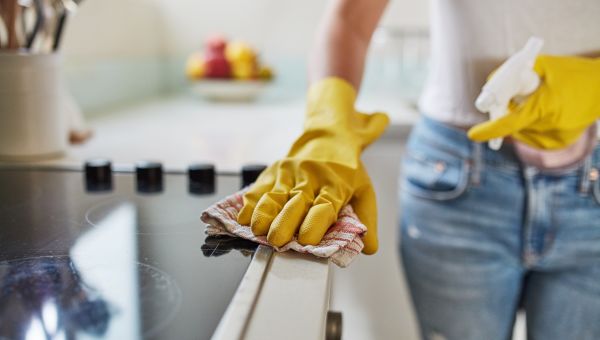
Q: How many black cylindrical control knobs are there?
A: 4